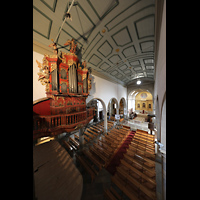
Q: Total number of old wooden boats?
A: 0